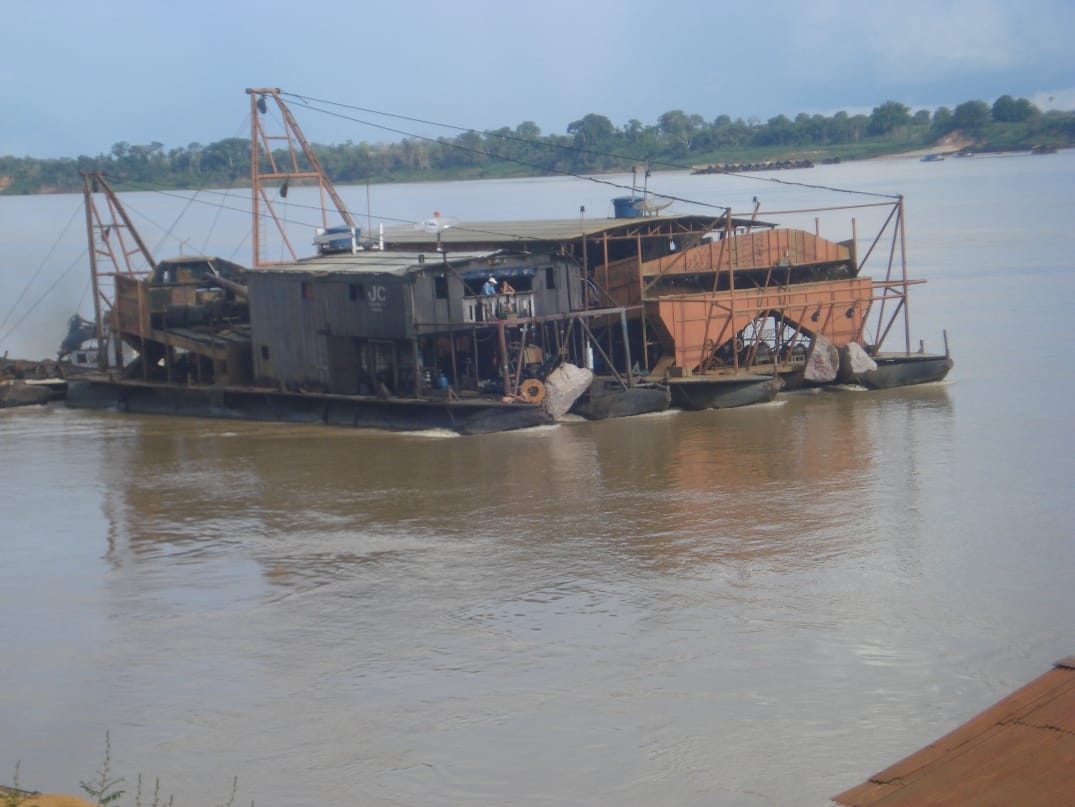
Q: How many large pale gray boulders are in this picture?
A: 3